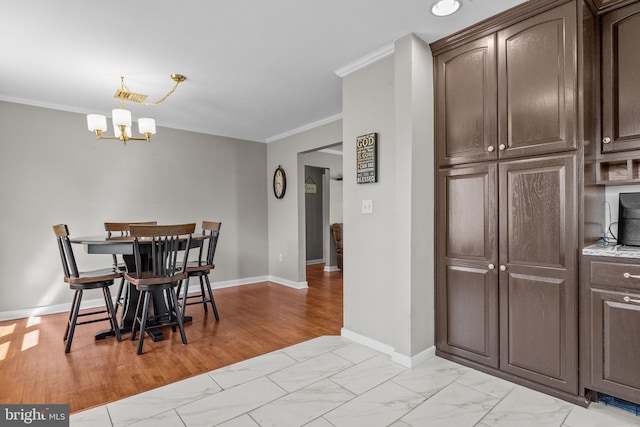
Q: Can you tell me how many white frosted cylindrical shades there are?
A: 4